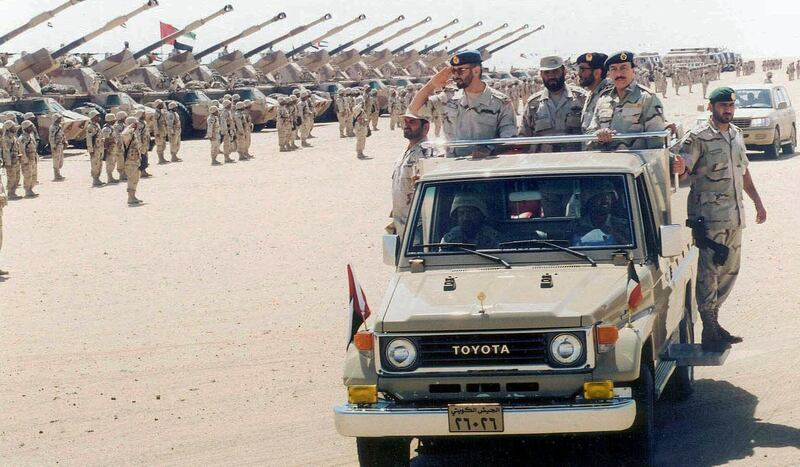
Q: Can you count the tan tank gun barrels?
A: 13